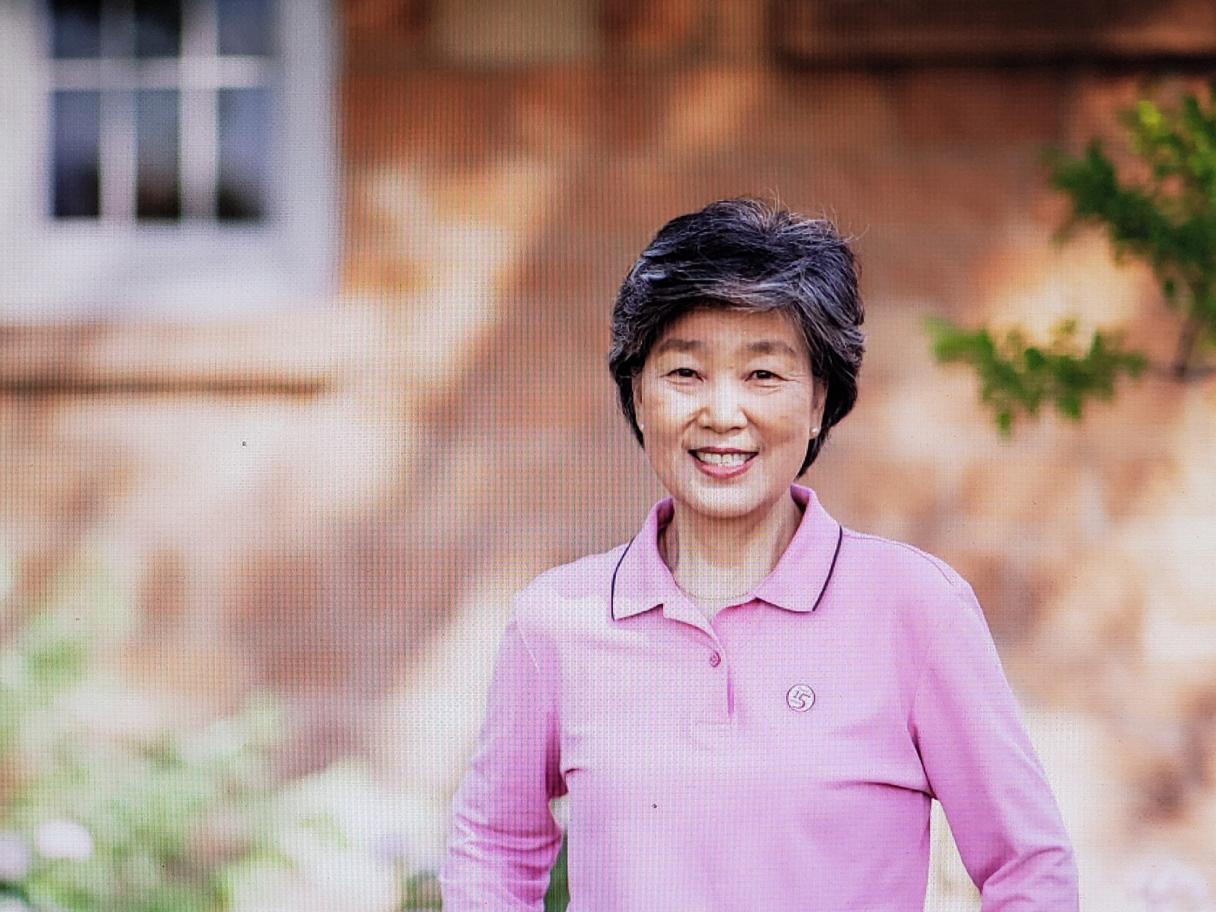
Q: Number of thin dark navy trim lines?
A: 2